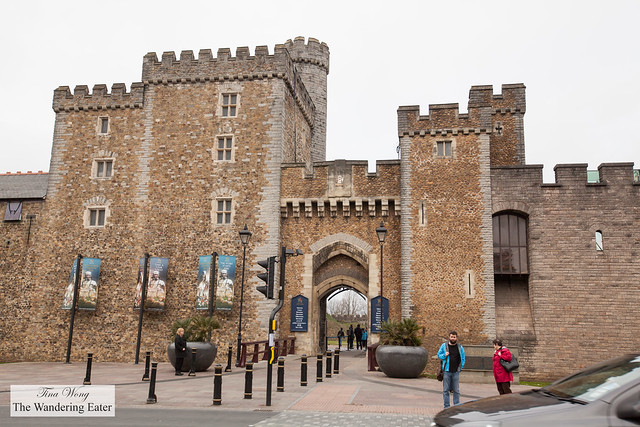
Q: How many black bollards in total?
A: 12